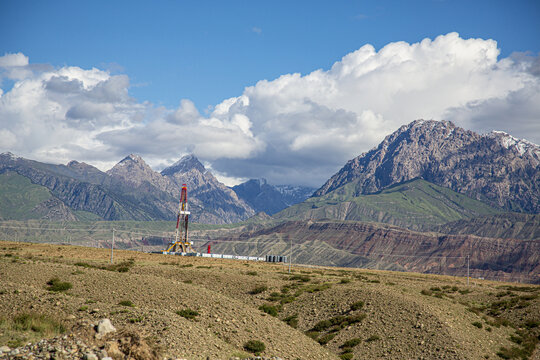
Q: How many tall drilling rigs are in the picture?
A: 1